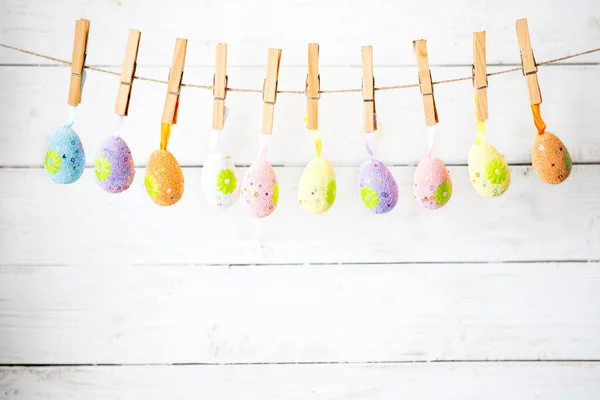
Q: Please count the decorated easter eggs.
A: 10